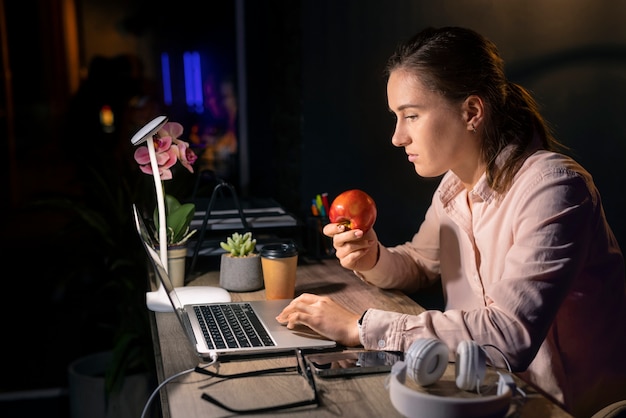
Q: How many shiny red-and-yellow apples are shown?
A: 1